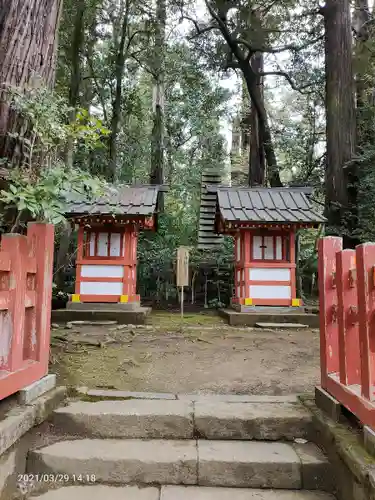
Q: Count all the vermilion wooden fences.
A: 2